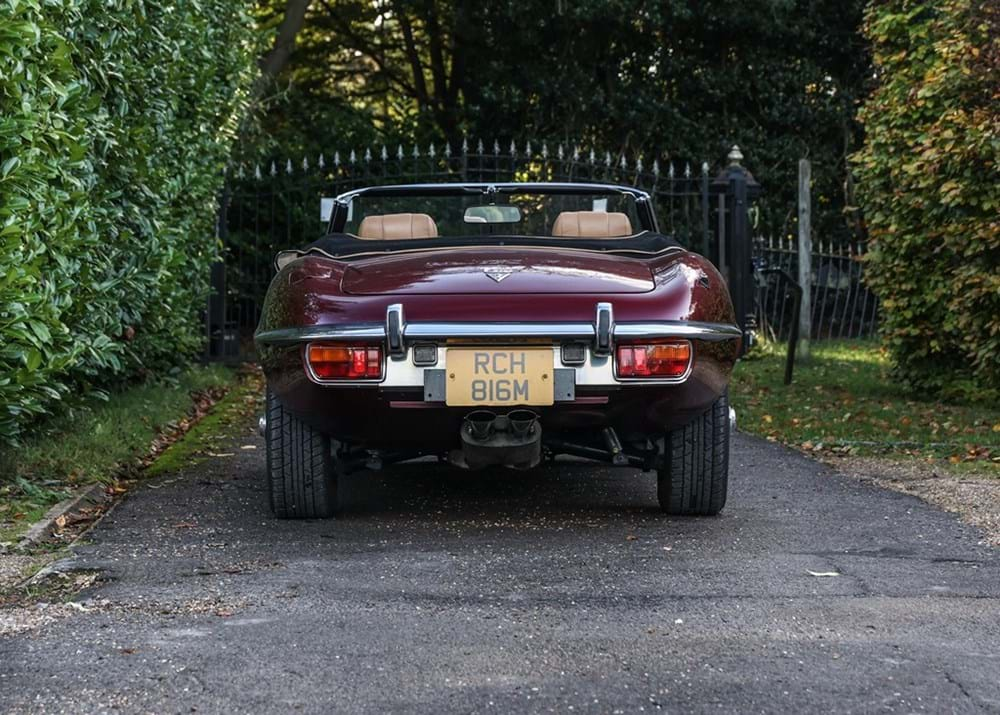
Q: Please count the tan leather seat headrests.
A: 2